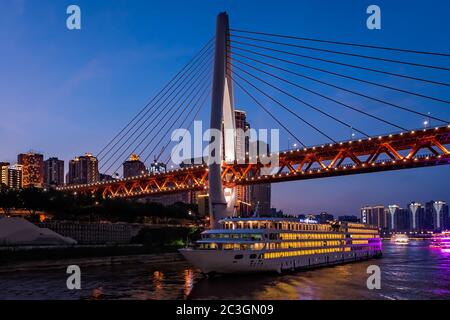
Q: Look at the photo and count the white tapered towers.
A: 1